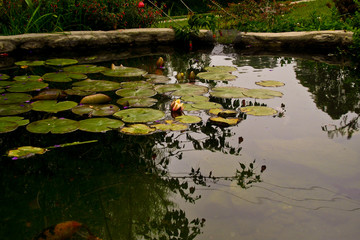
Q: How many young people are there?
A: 0